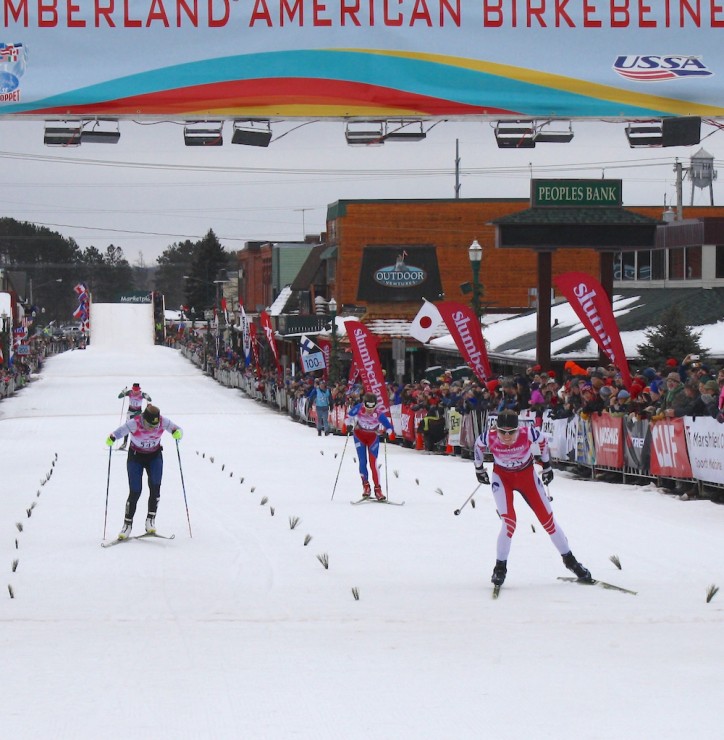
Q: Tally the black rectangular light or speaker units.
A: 10